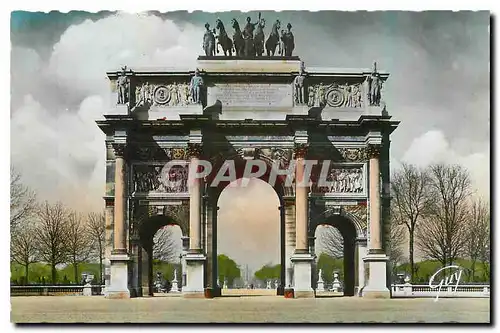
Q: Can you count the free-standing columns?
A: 4